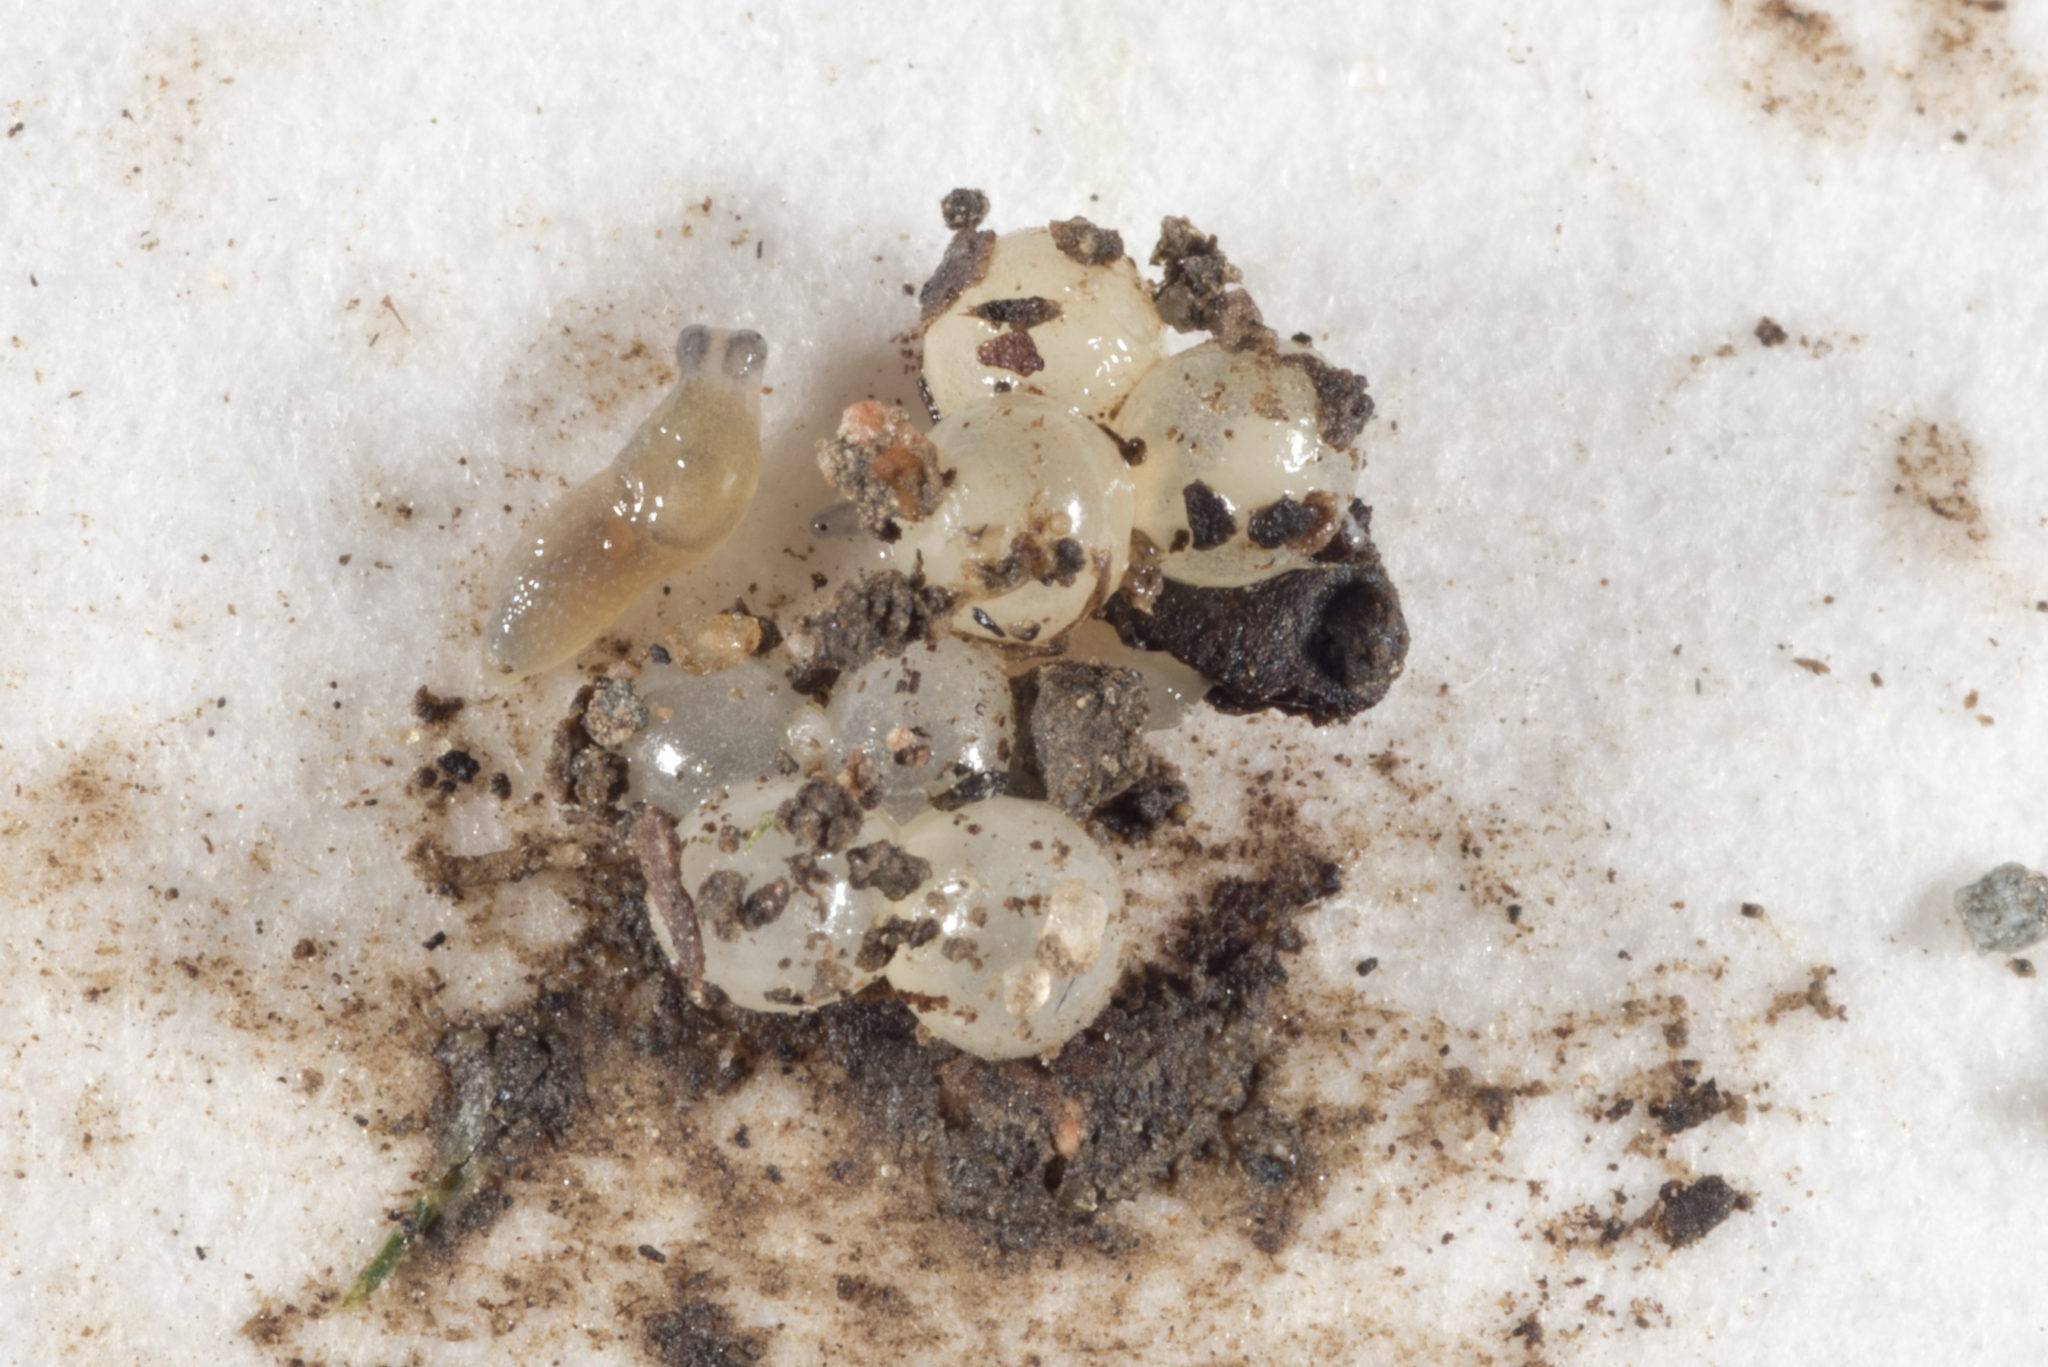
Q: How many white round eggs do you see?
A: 7